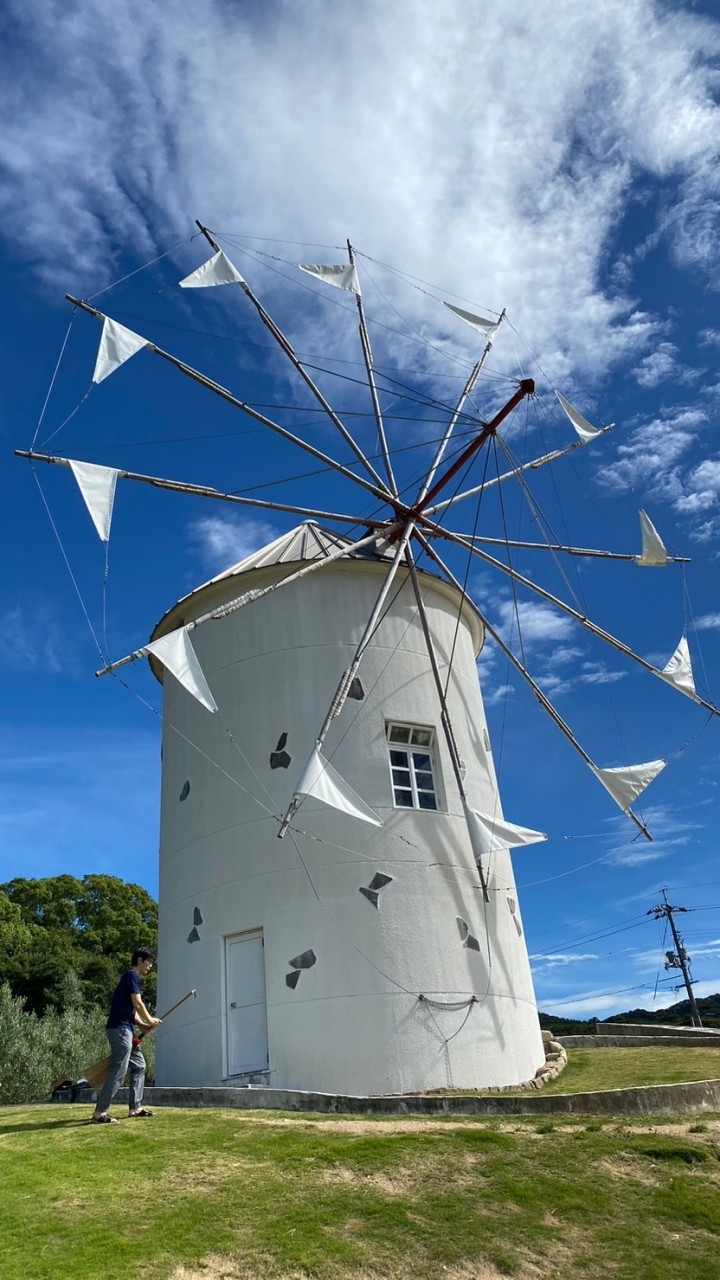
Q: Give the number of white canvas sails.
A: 12